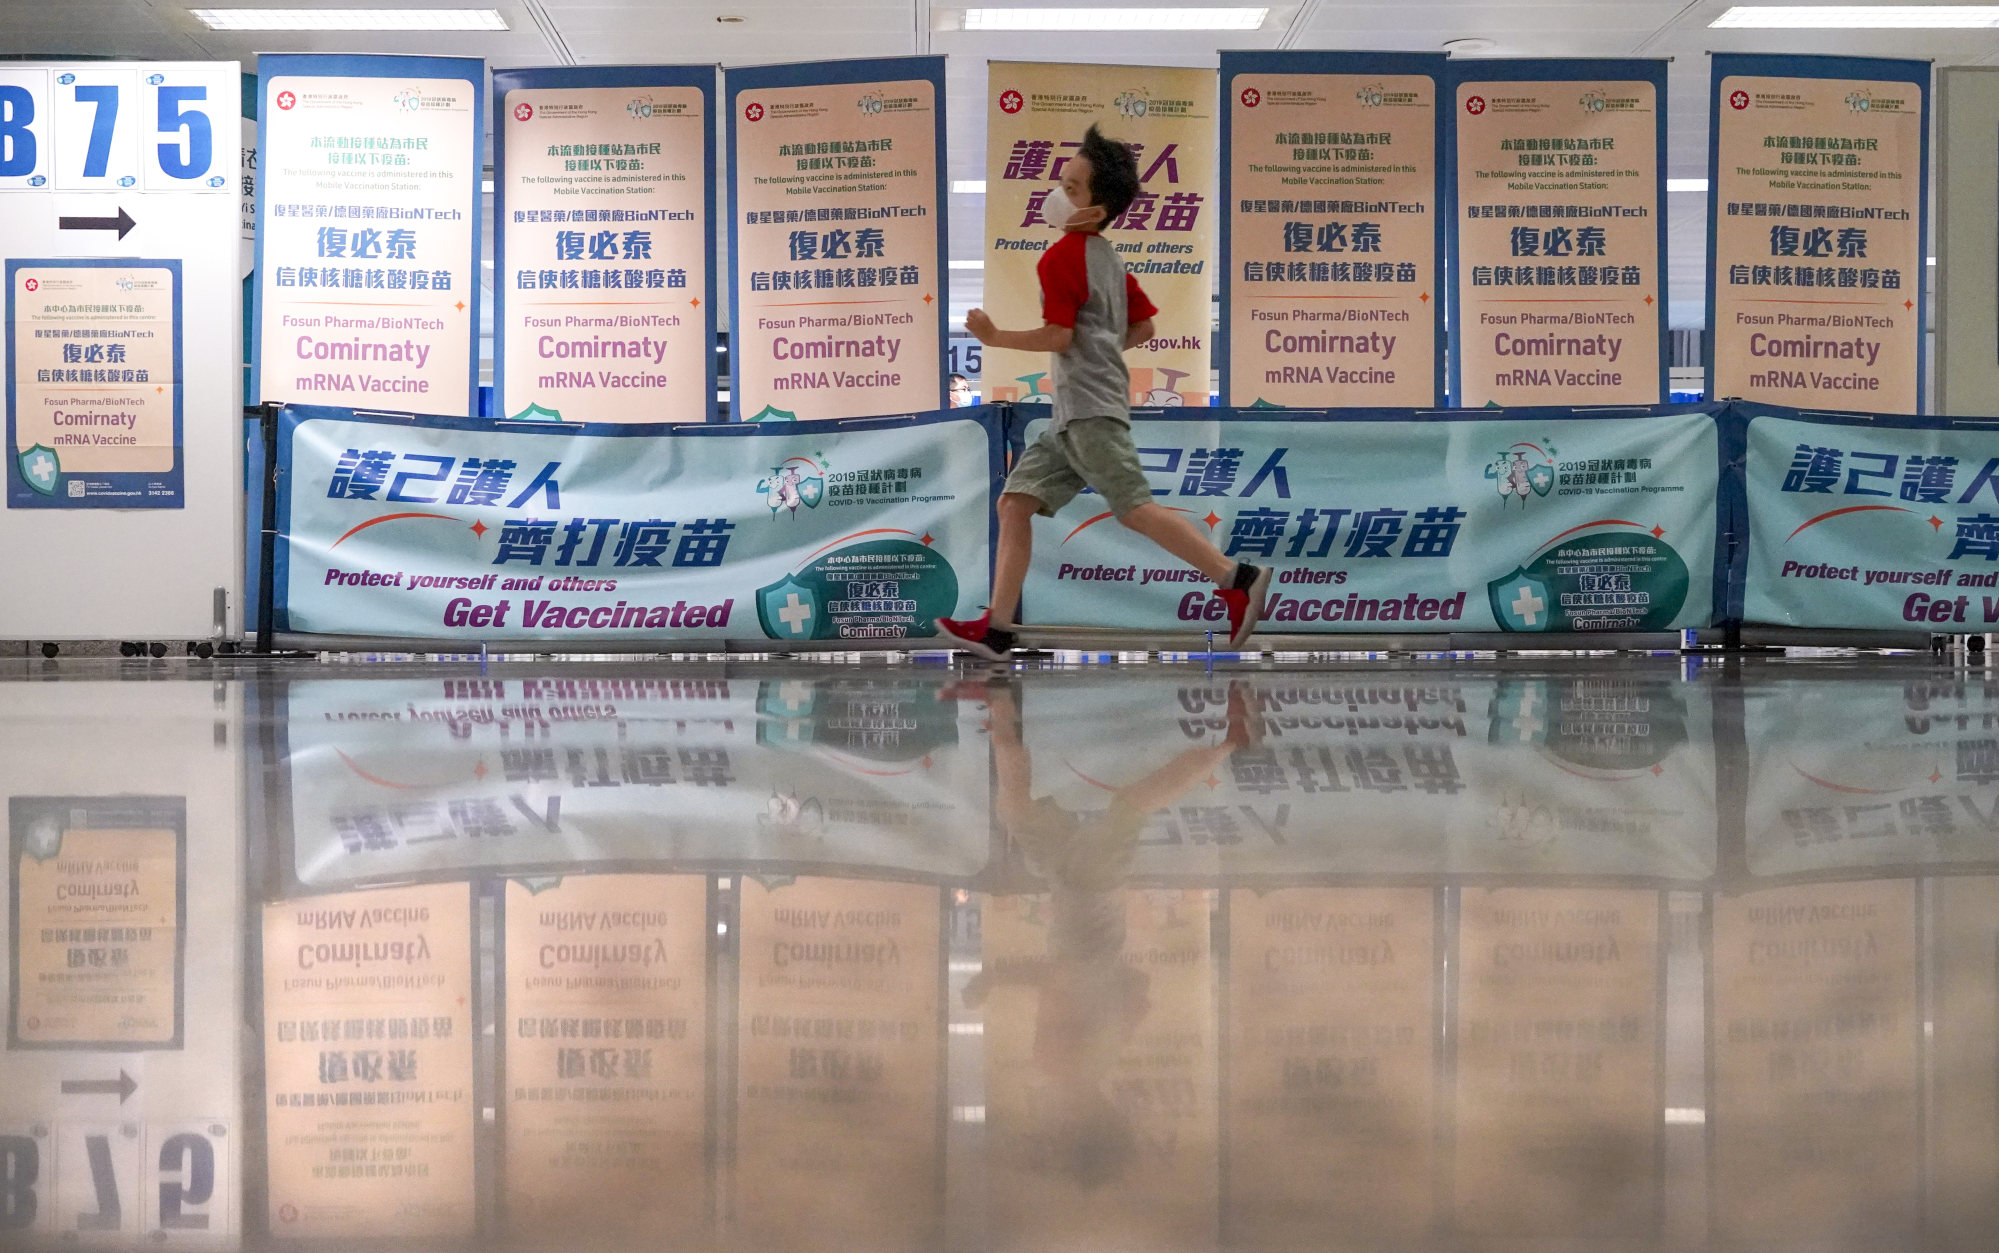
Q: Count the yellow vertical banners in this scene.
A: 1